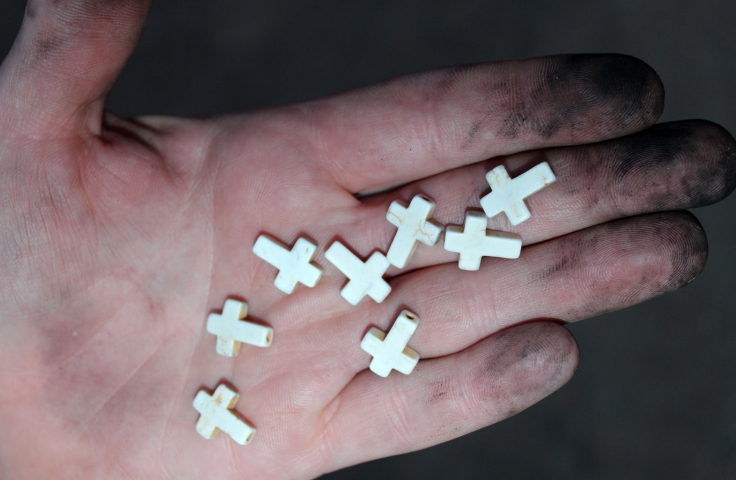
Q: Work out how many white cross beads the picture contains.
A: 8